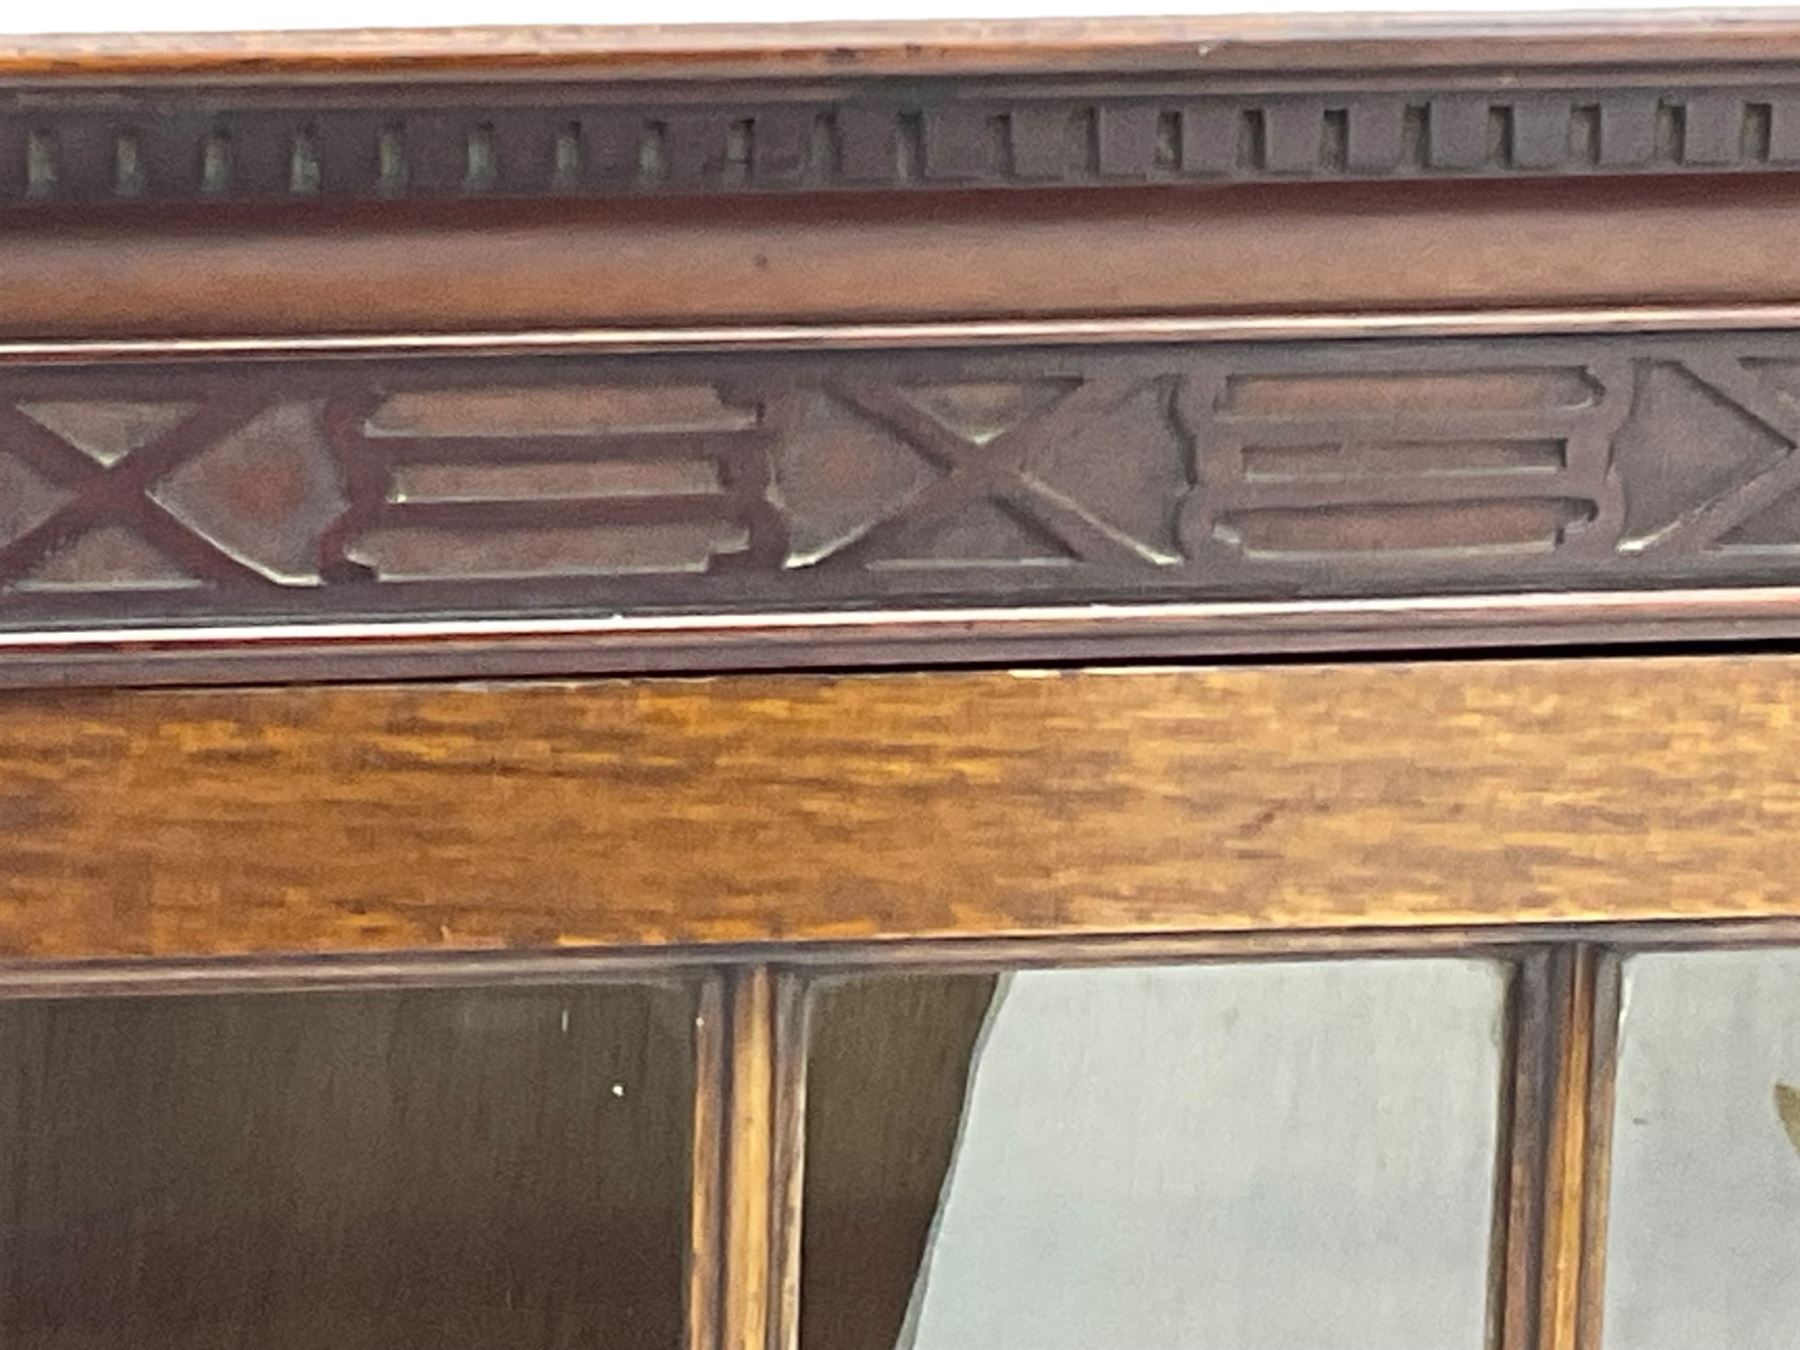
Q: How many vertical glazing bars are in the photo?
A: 2